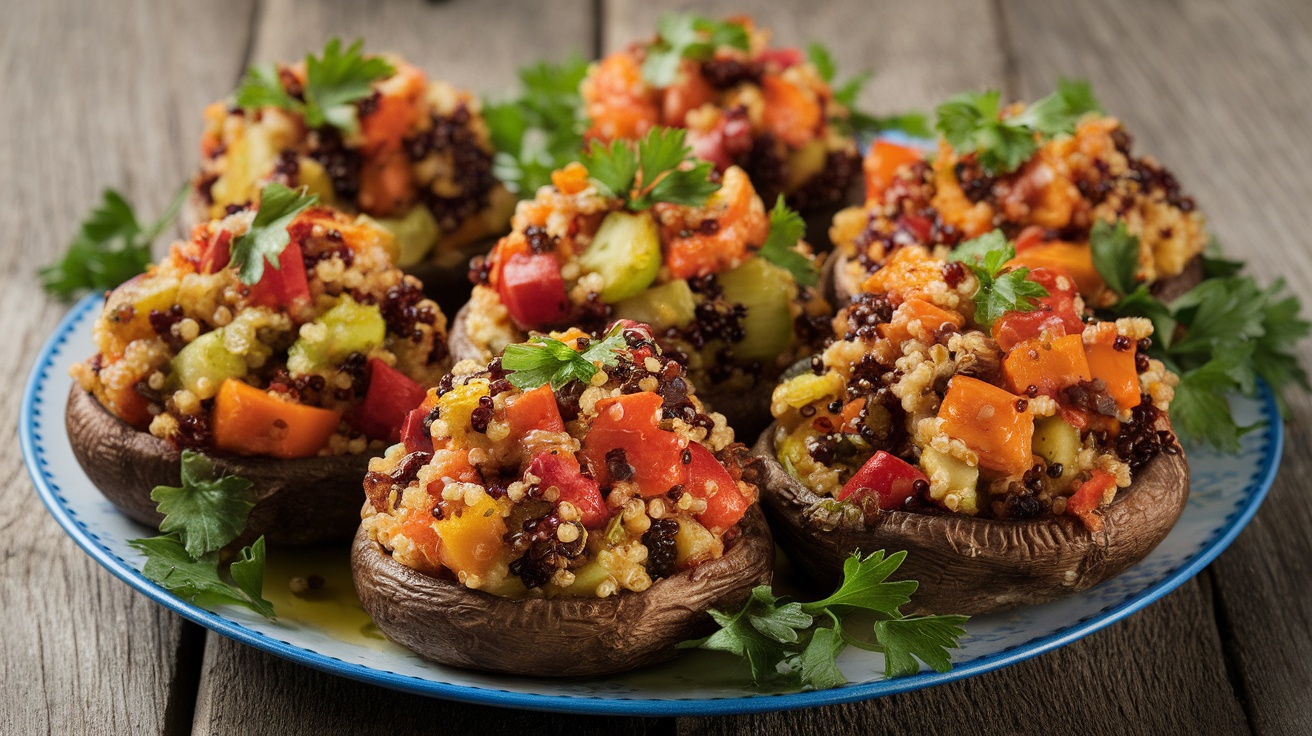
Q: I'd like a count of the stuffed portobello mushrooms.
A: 7